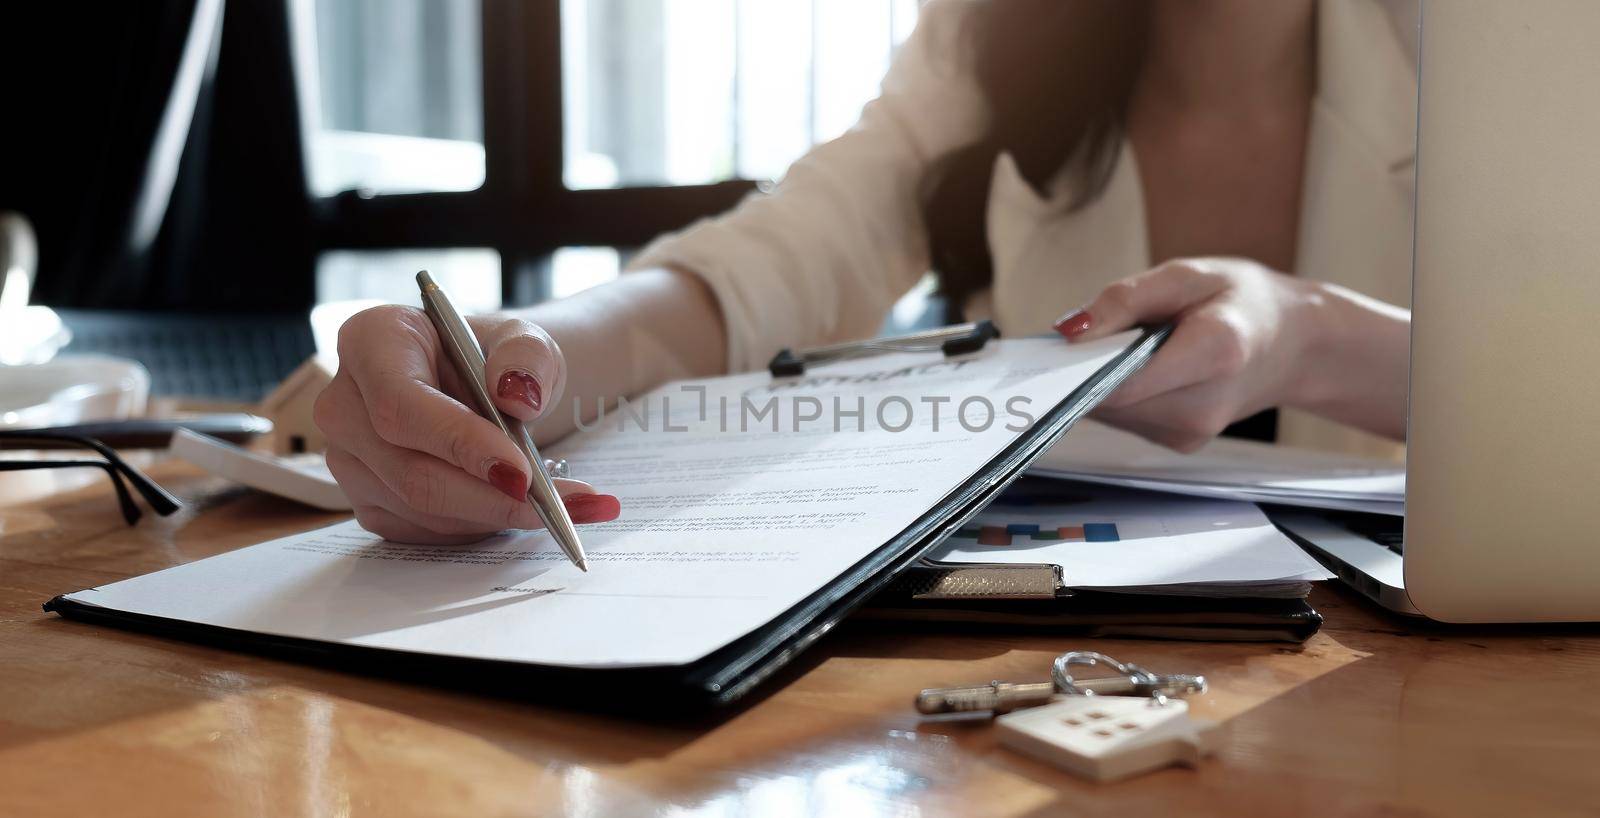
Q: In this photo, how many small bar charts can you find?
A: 1